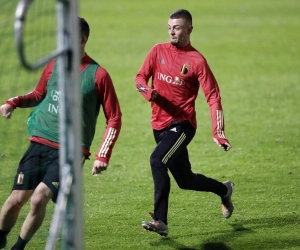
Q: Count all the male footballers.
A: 2